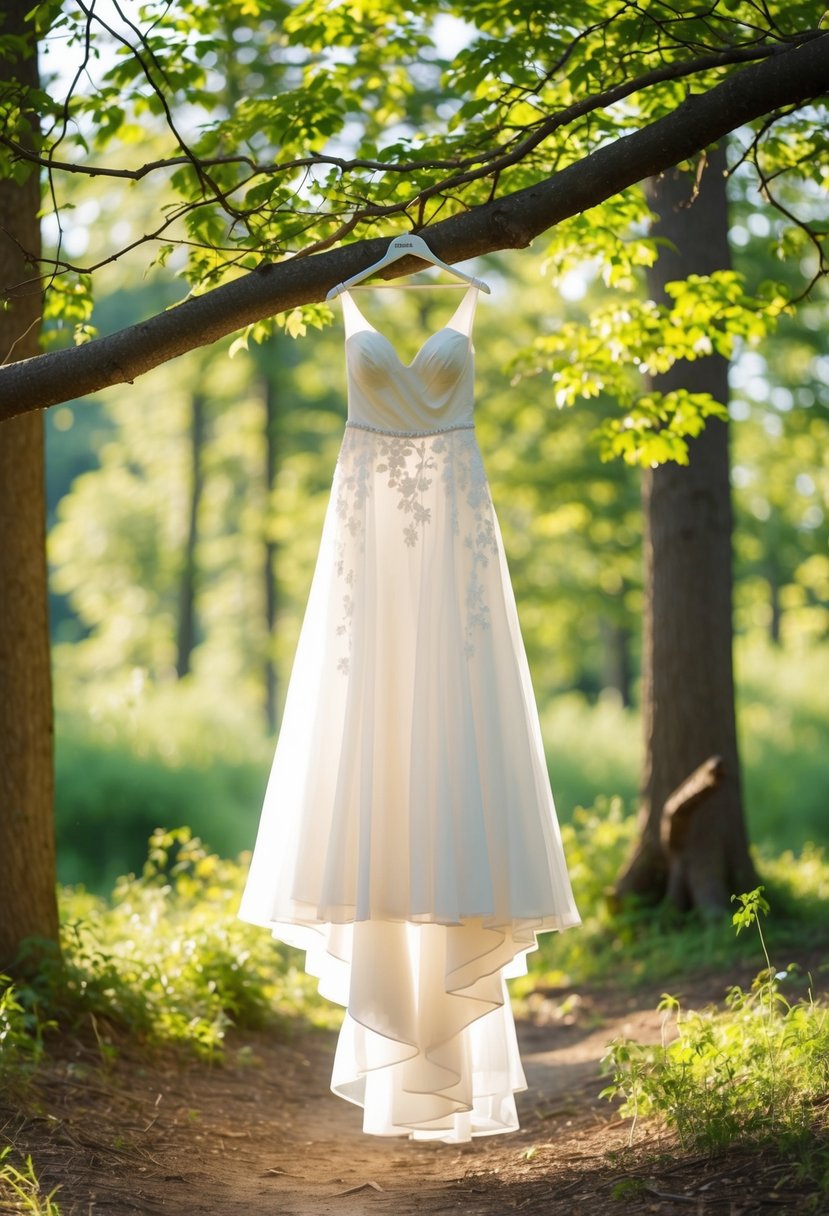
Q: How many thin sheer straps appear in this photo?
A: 2